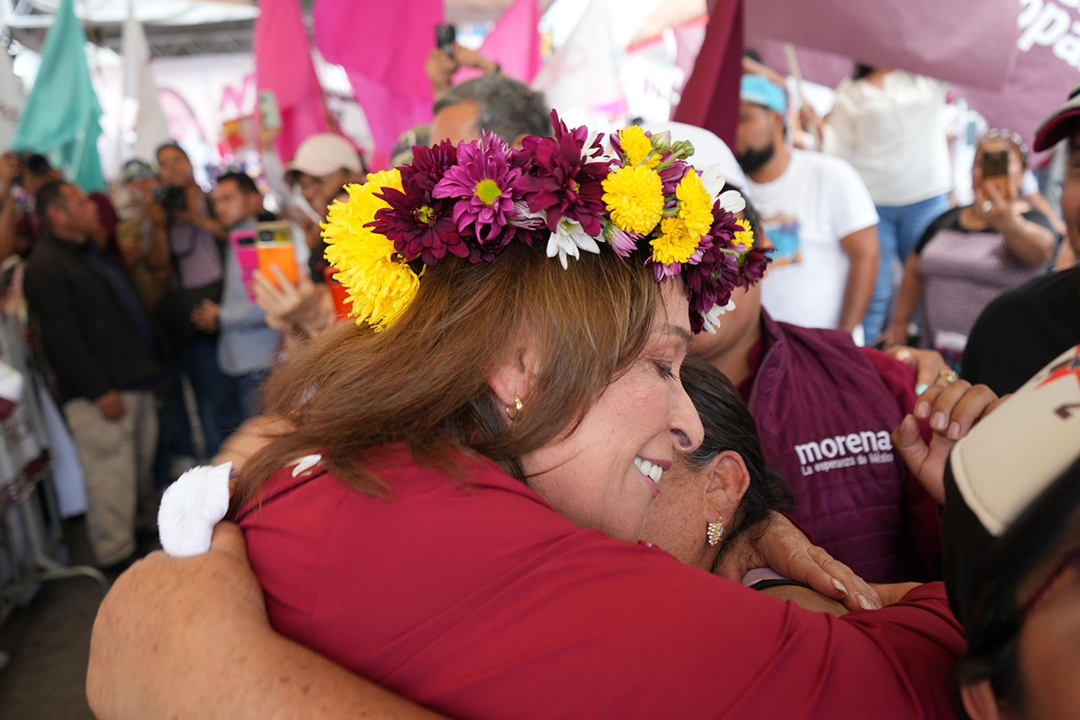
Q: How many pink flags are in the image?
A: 3